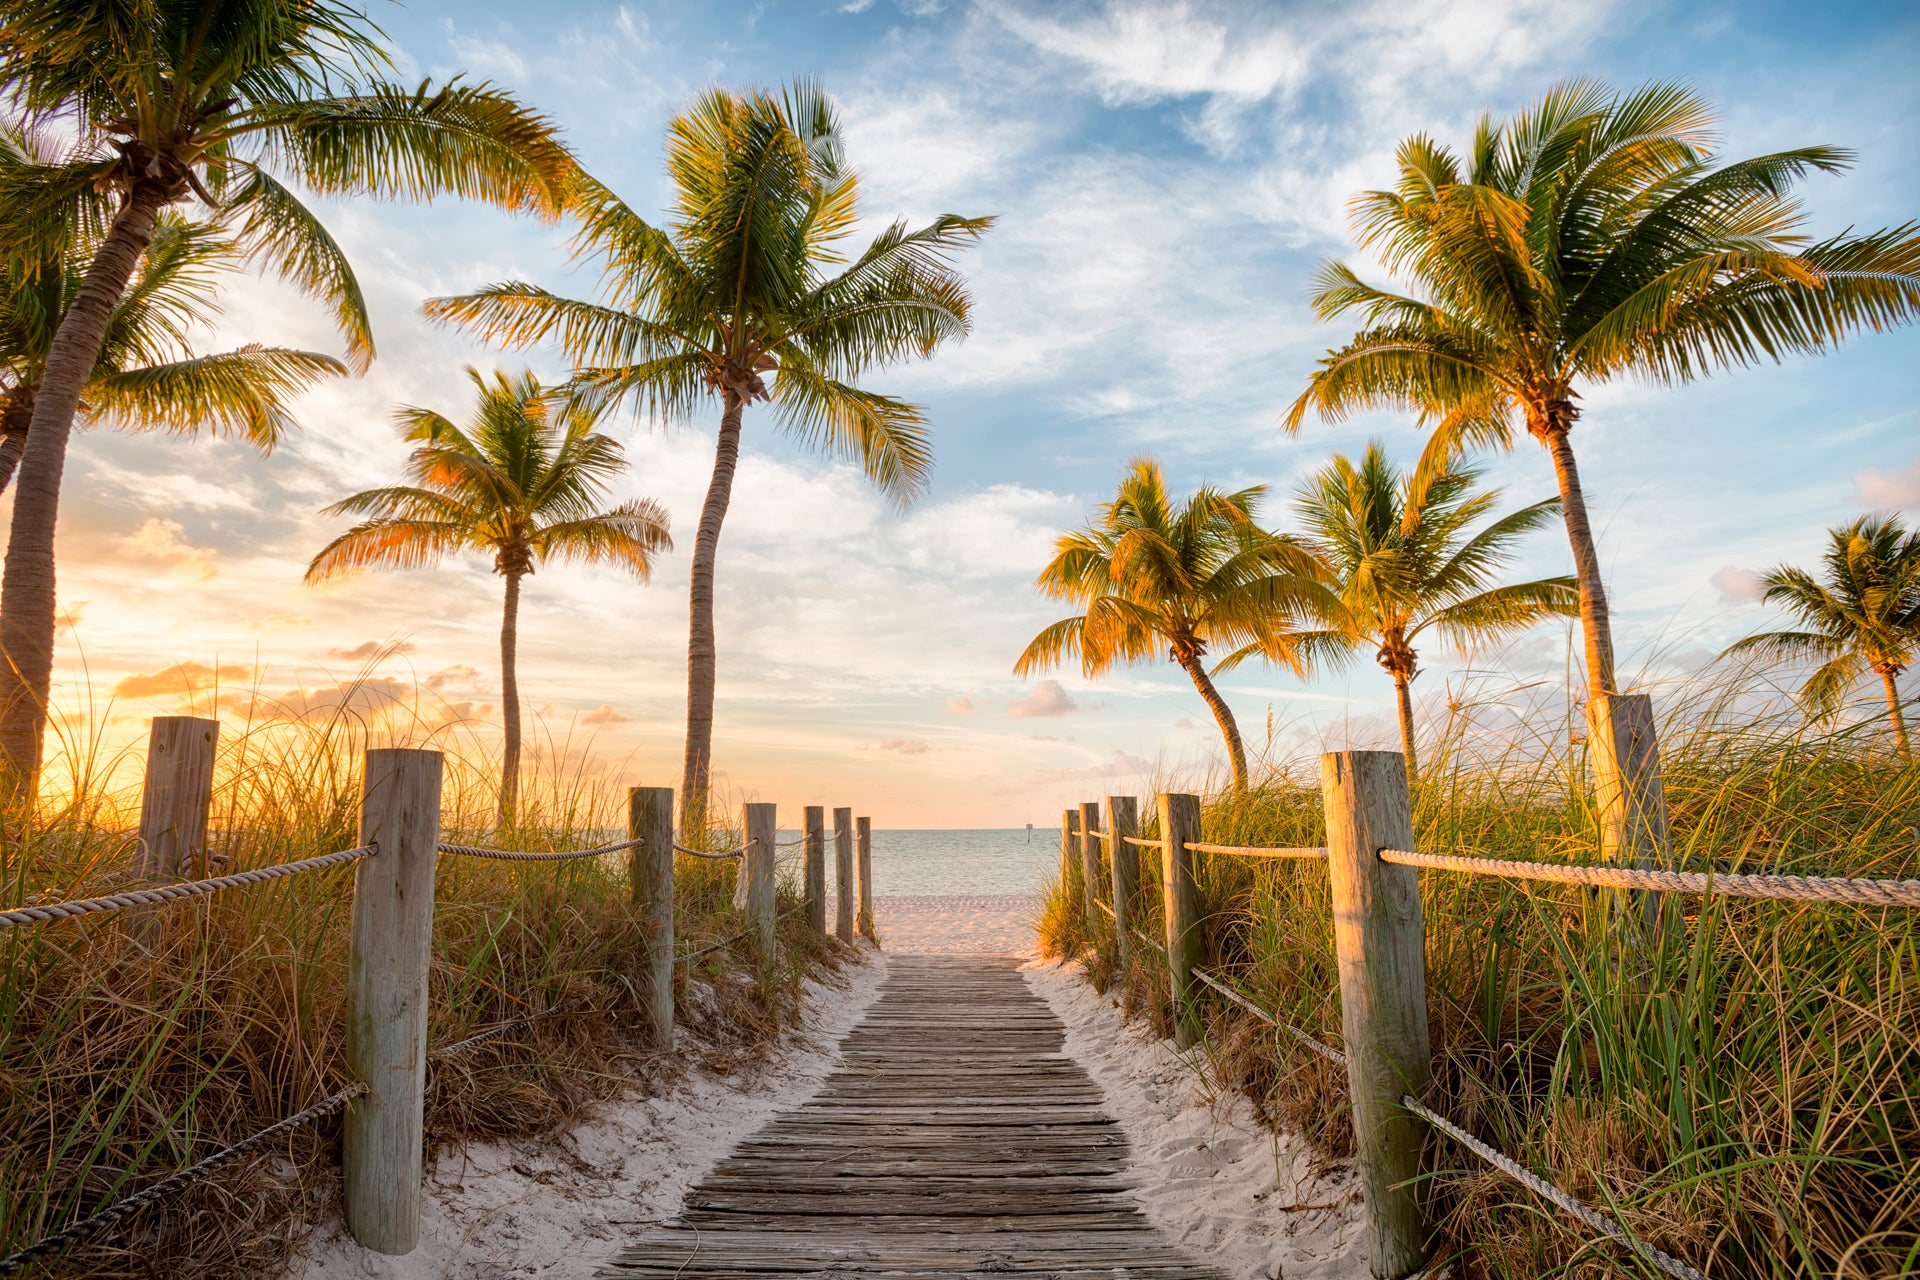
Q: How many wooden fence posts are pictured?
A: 13